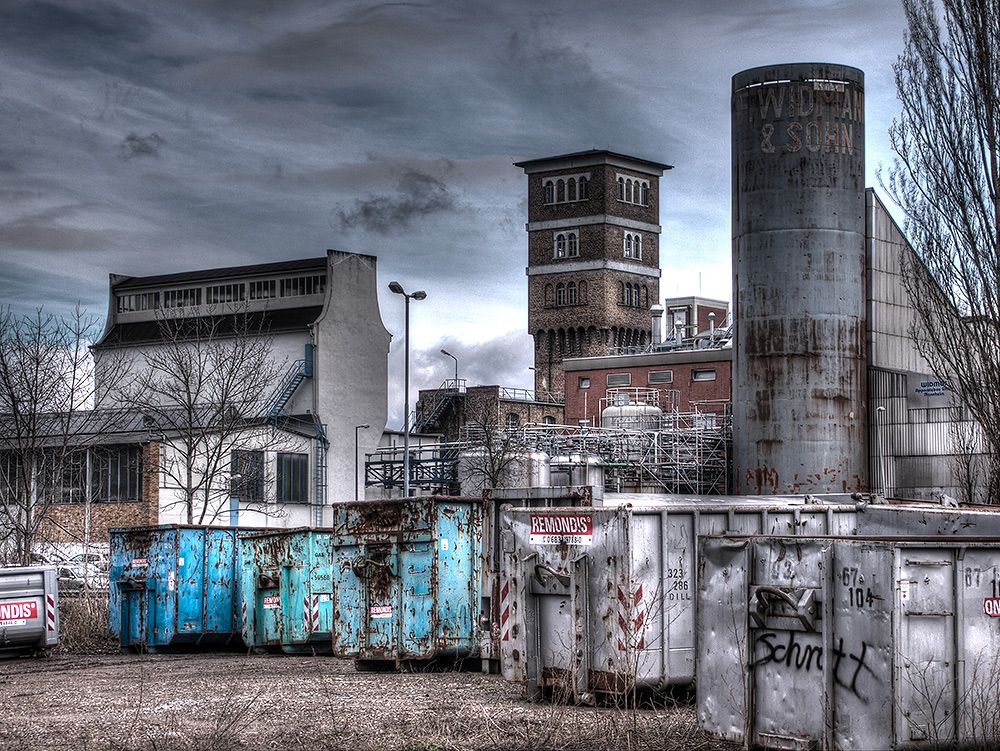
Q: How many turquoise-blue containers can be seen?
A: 3